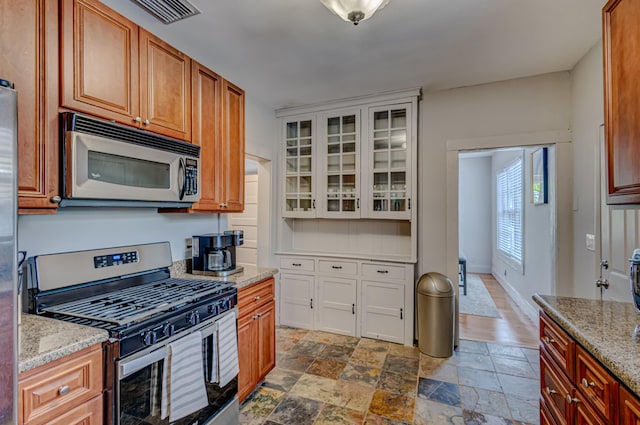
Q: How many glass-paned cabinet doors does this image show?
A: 3